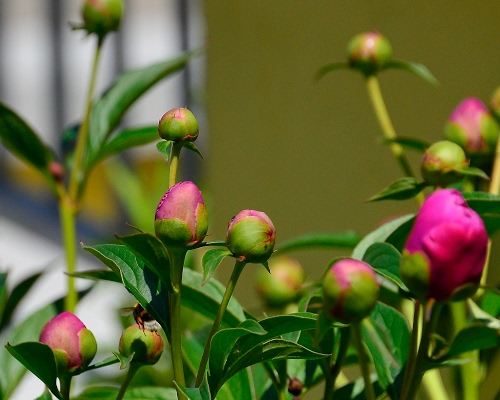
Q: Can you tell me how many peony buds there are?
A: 13